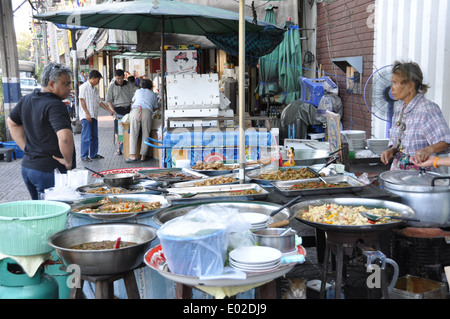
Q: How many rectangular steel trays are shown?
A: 4